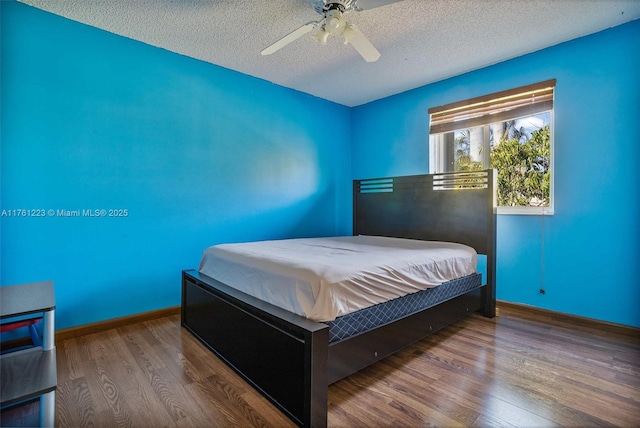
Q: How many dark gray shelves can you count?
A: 2